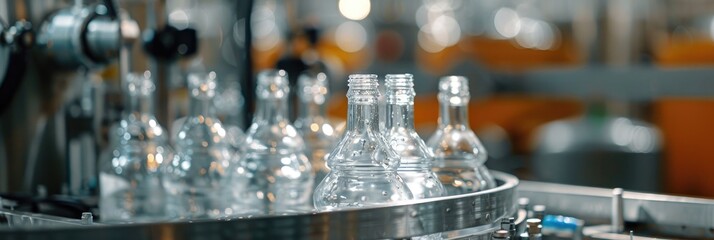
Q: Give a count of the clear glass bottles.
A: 7